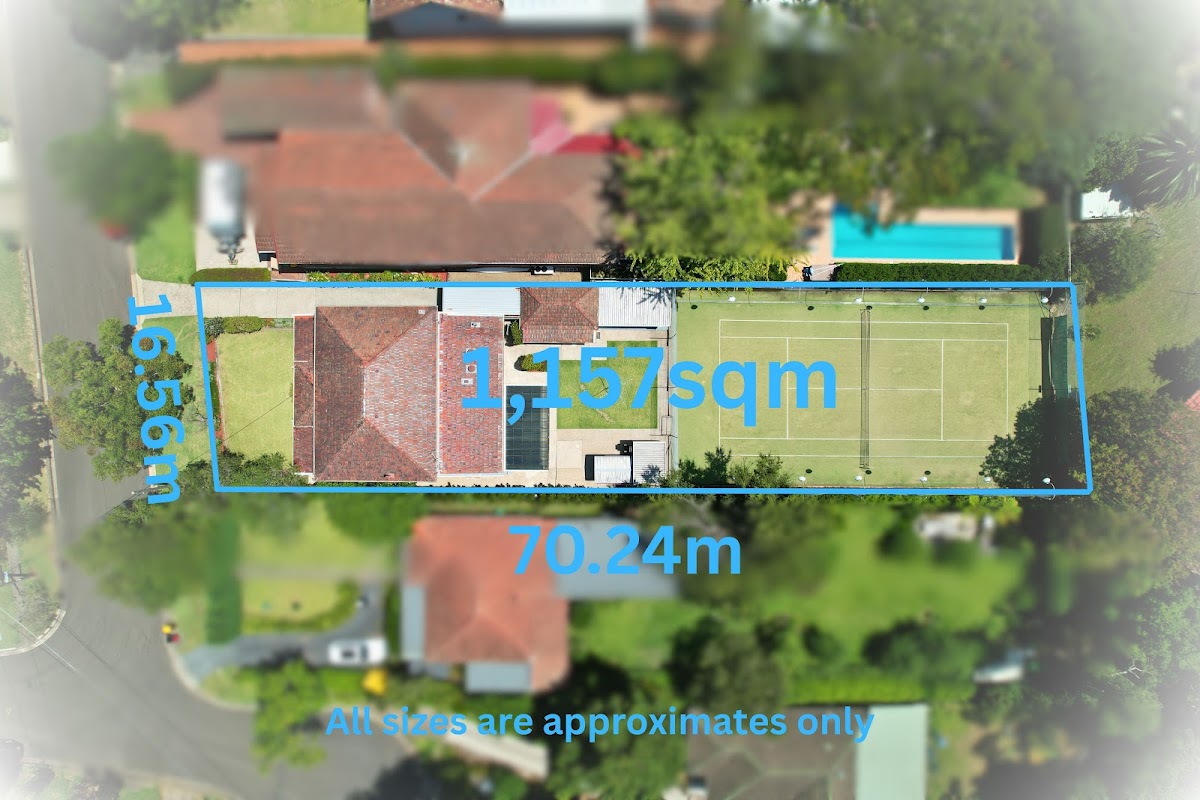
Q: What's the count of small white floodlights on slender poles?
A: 10